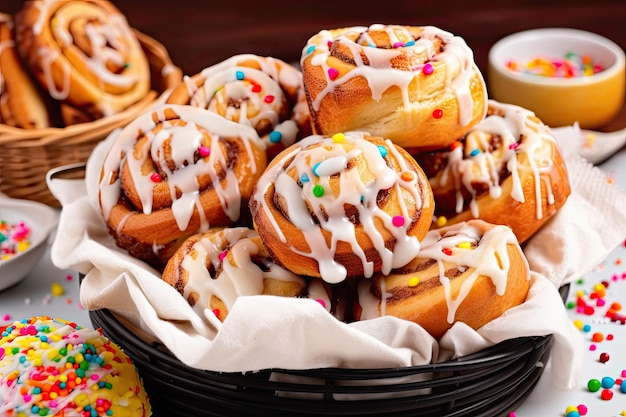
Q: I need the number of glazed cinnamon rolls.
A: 9